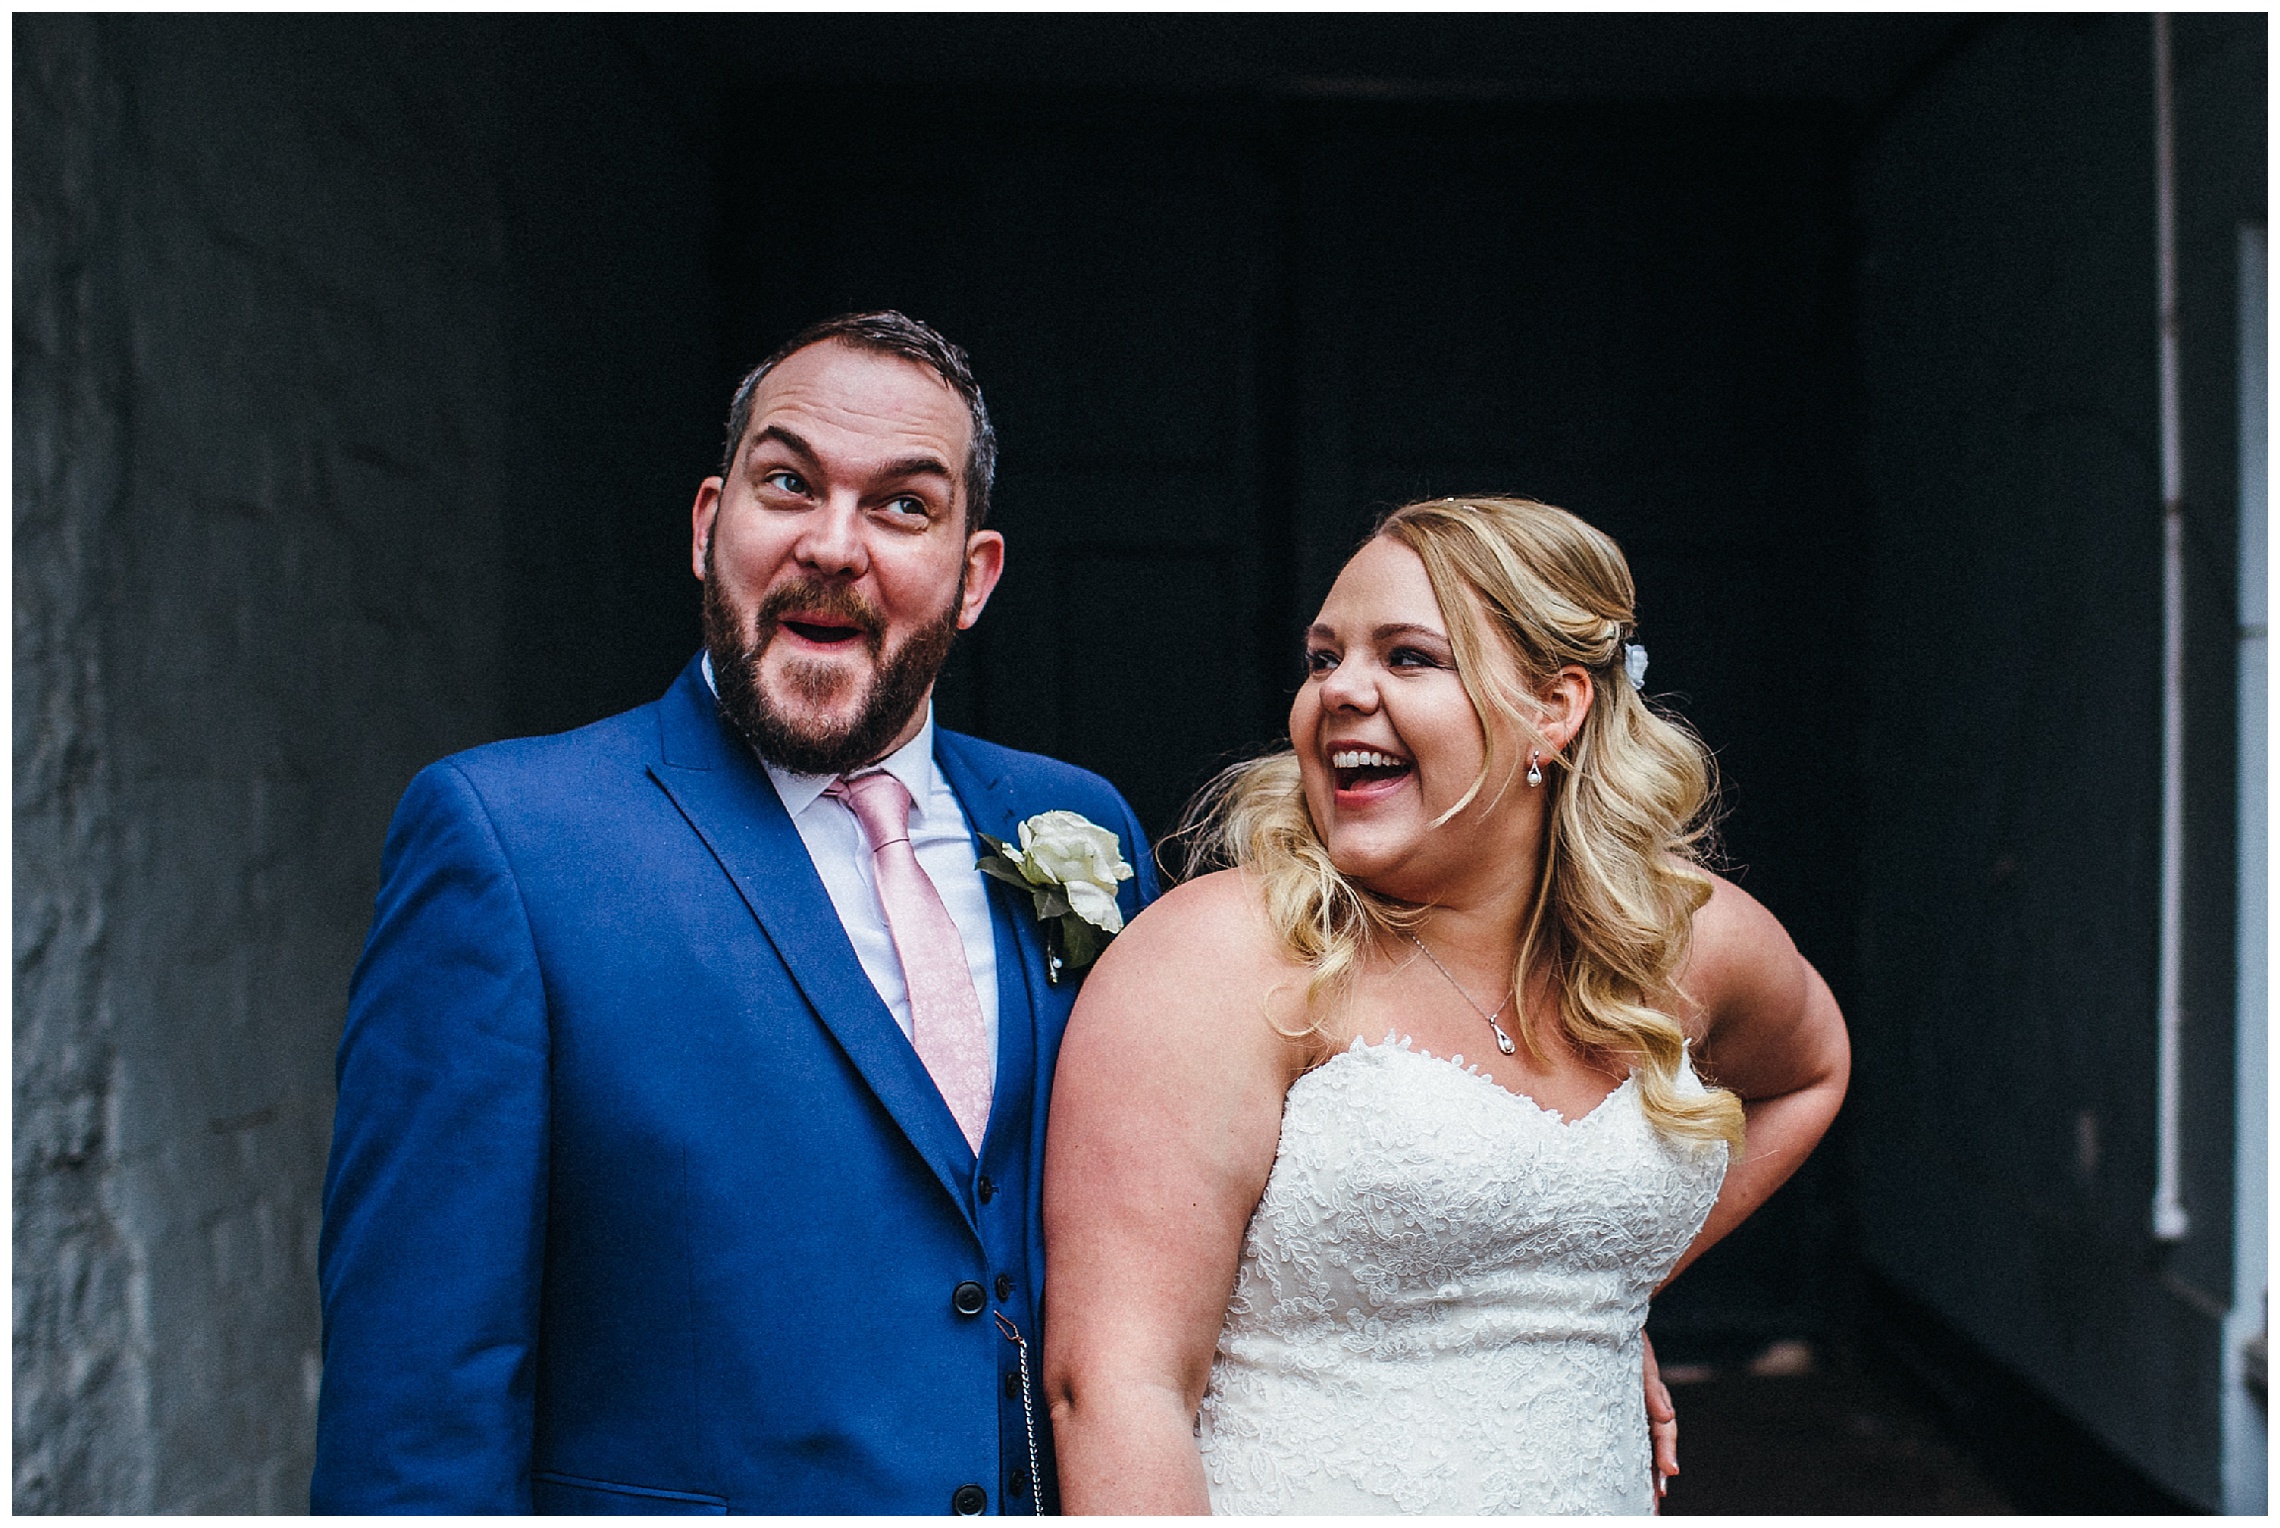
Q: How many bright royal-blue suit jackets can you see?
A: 1